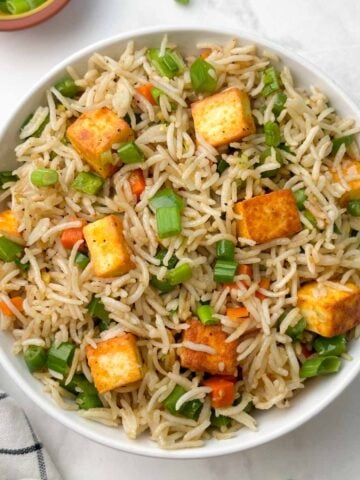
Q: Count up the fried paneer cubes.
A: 9